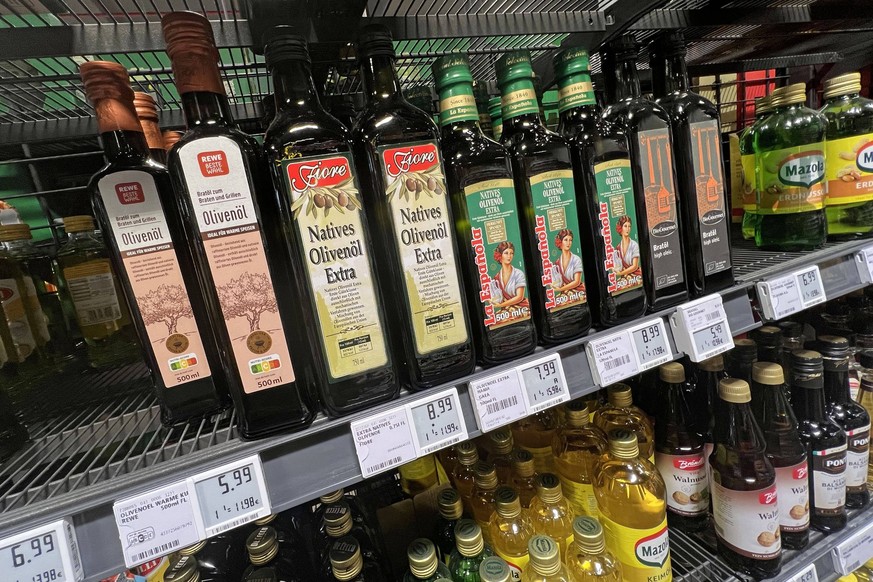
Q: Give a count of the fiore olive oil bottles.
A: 2